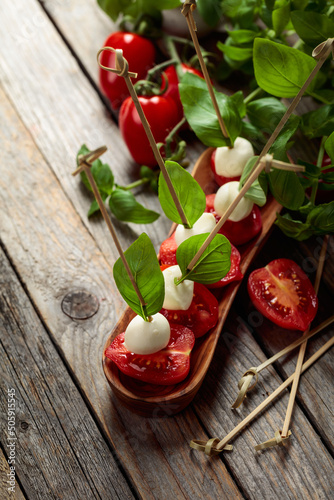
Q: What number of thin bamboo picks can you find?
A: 8